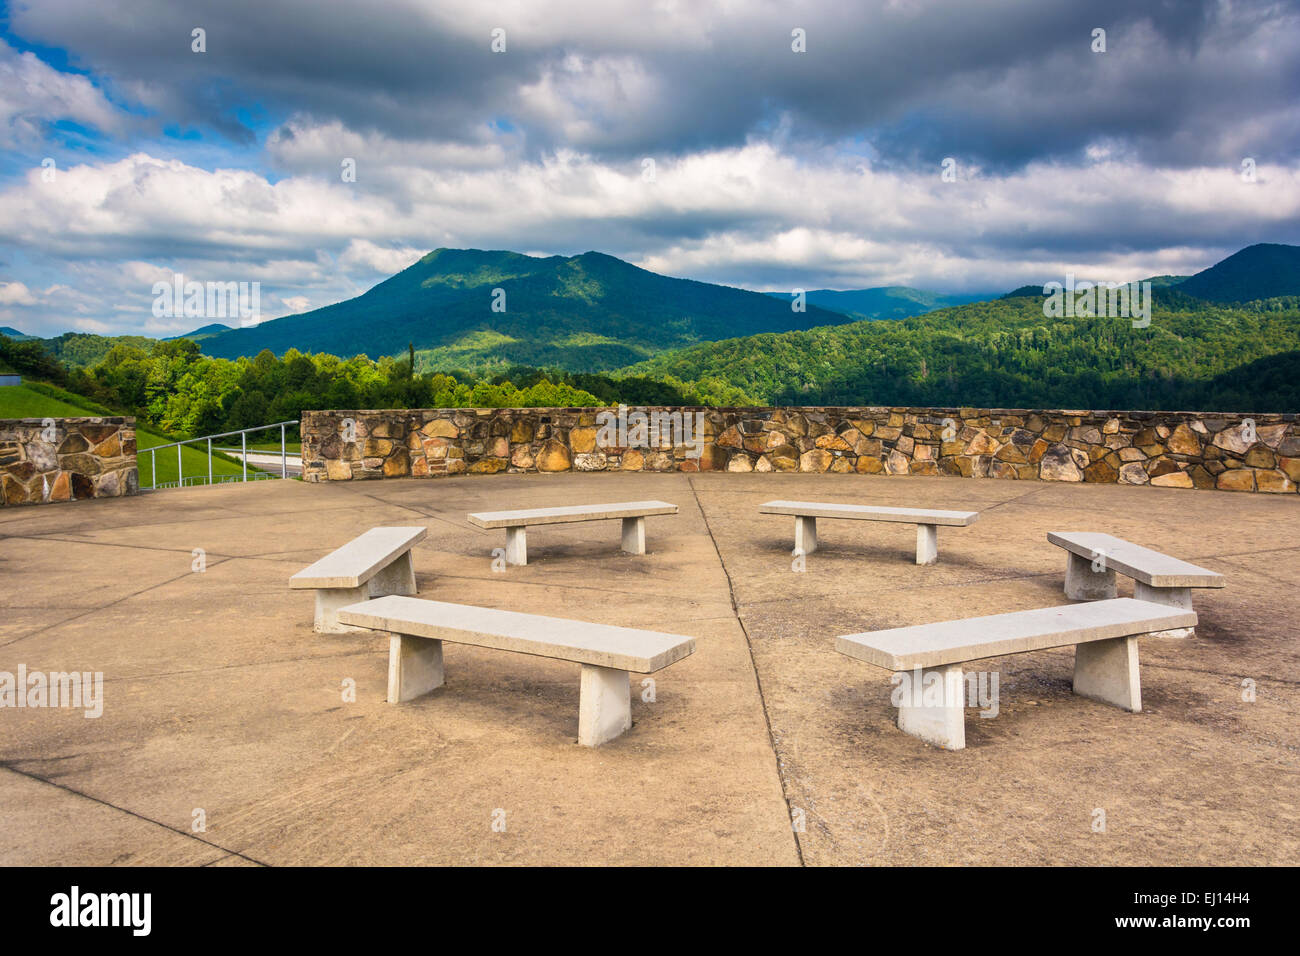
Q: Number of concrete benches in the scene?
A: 6